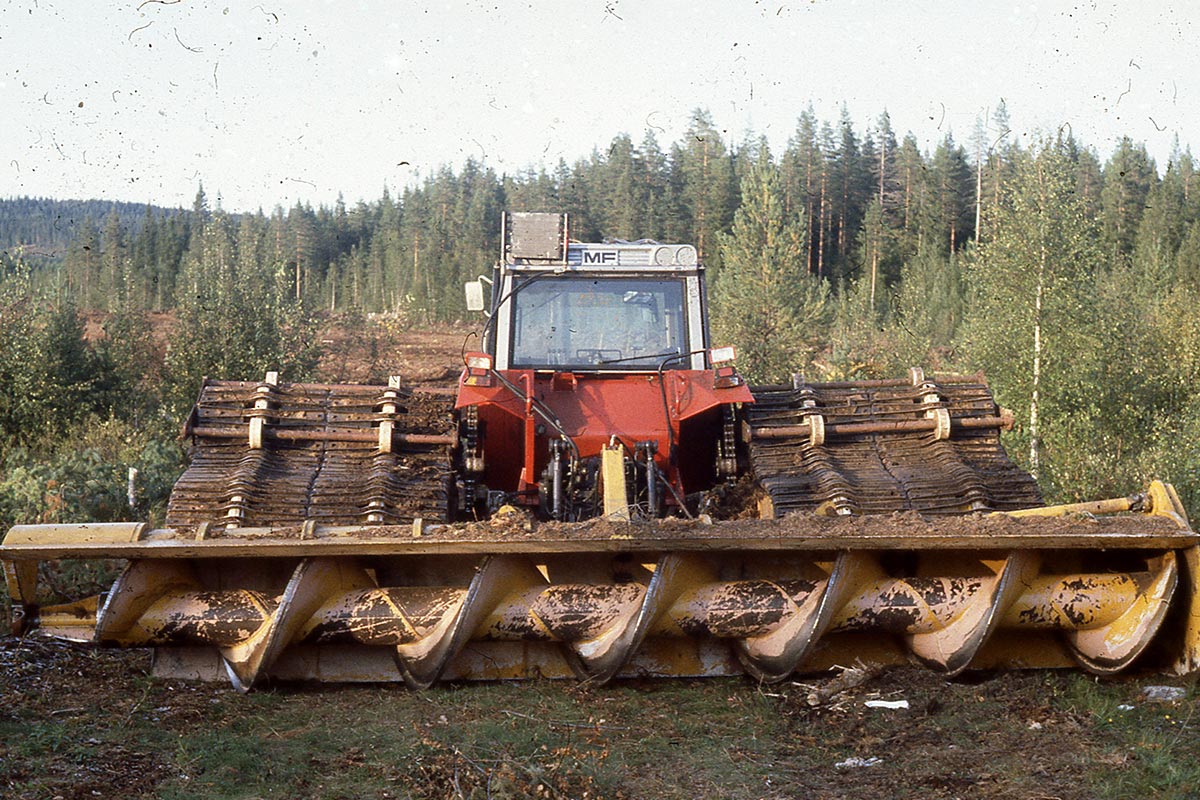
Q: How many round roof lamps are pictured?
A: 2